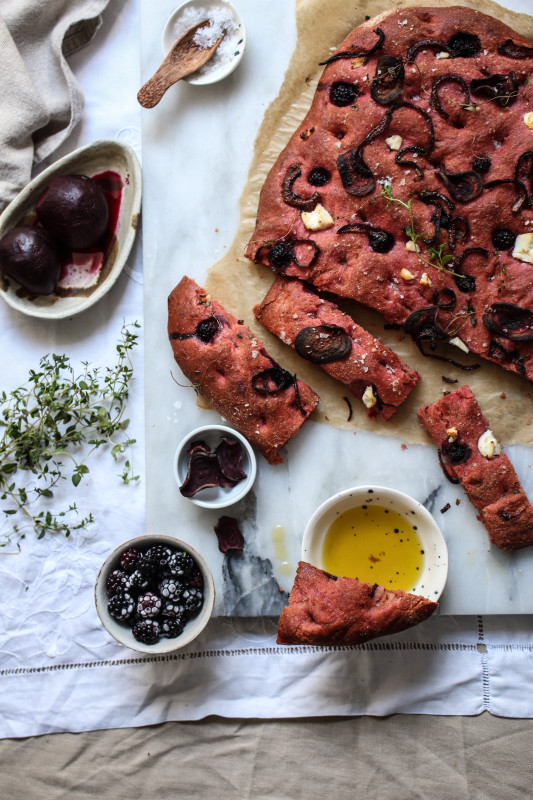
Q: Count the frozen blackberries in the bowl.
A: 14